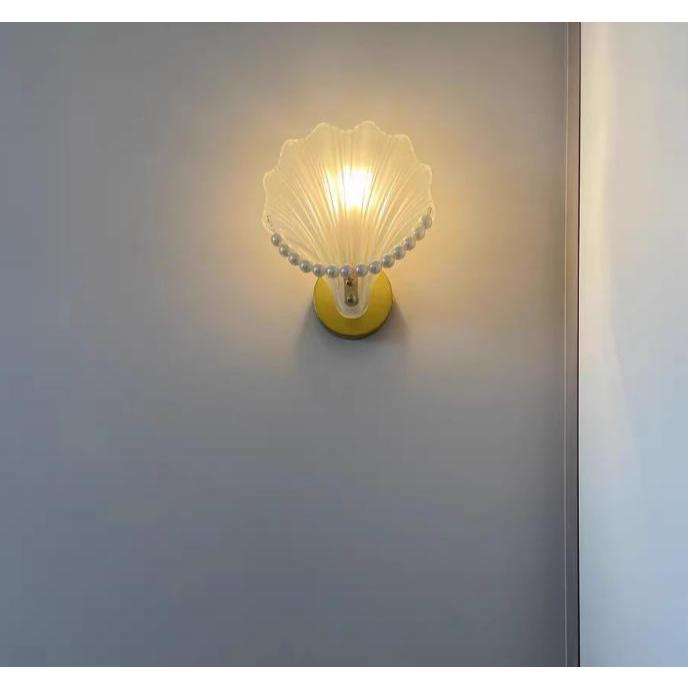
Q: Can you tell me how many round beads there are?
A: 14